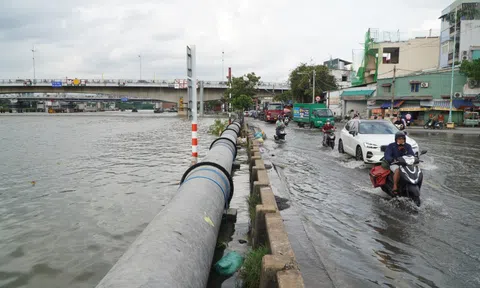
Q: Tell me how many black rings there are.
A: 4